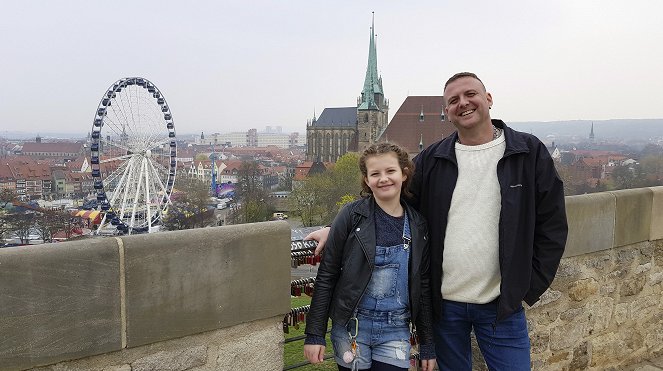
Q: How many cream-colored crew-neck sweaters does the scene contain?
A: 1